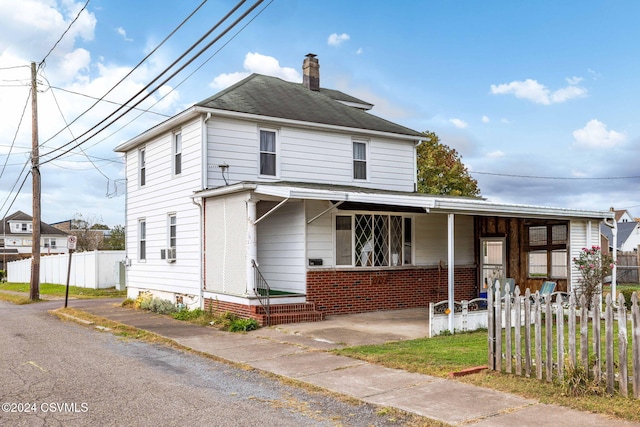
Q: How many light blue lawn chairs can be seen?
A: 2